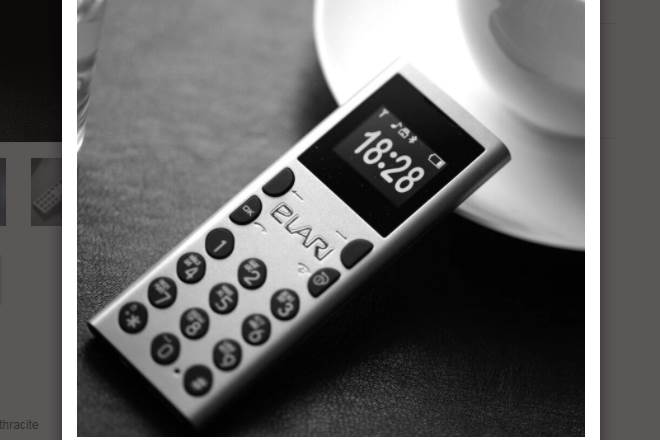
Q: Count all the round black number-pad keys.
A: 12